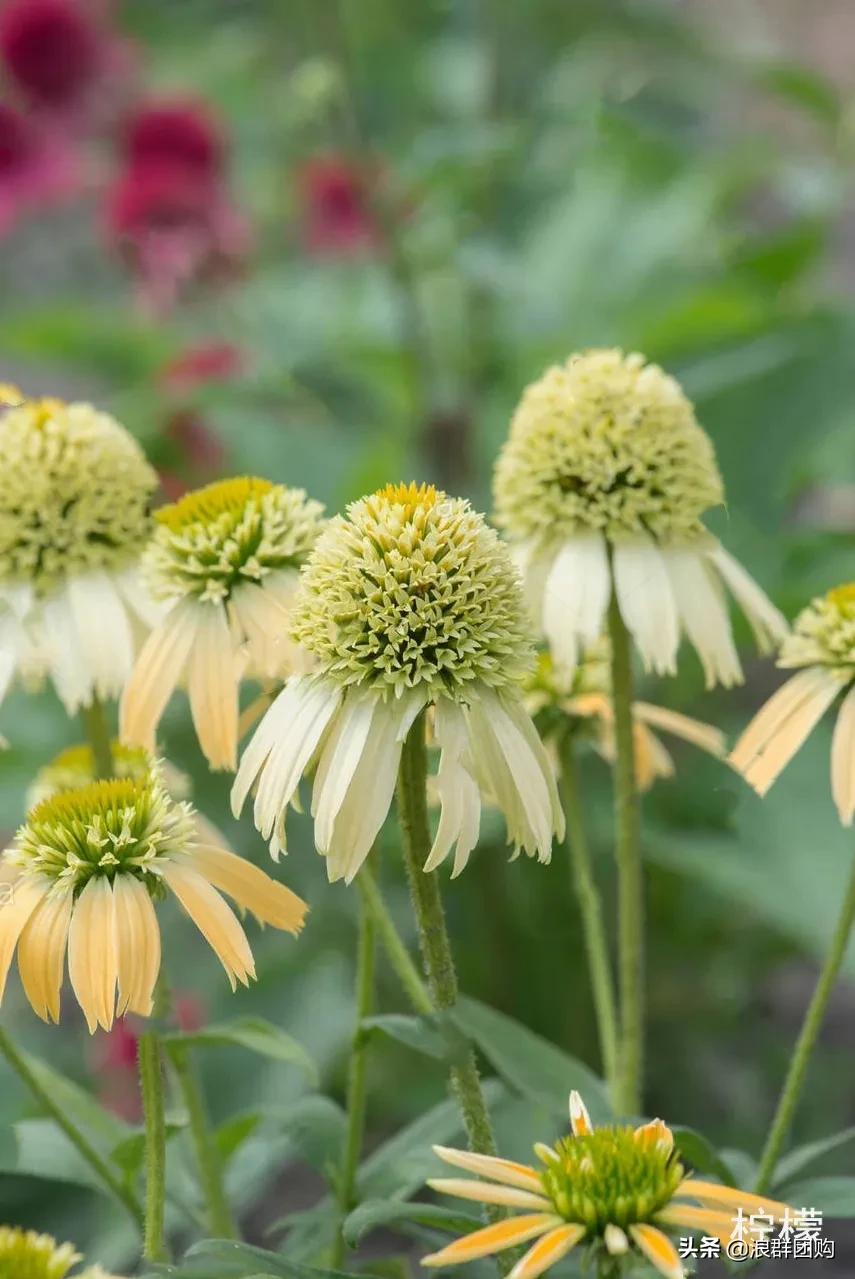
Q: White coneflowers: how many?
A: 3